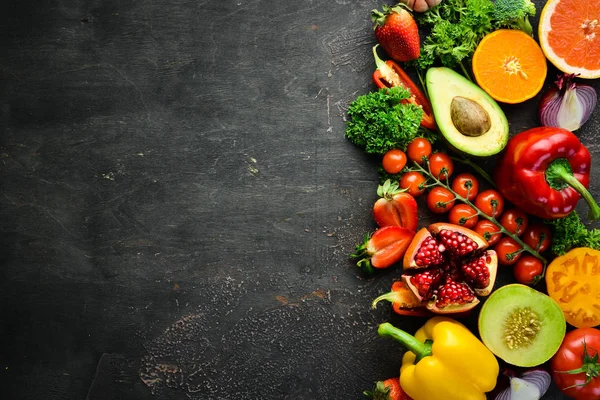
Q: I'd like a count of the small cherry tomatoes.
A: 13